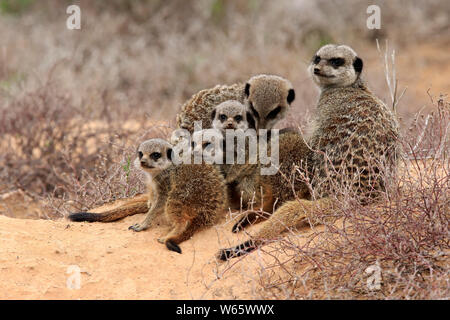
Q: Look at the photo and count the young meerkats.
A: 3